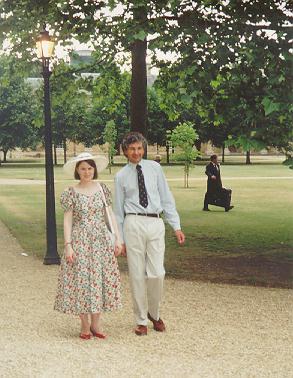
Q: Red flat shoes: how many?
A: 2